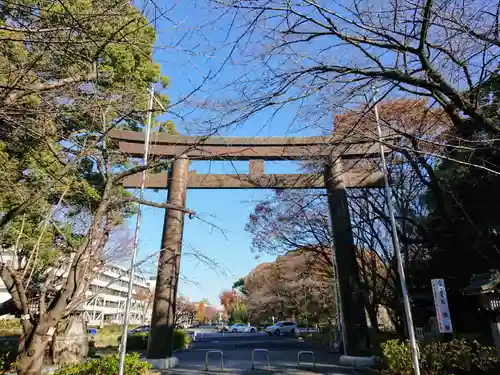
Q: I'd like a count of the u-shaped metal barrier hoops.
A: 3